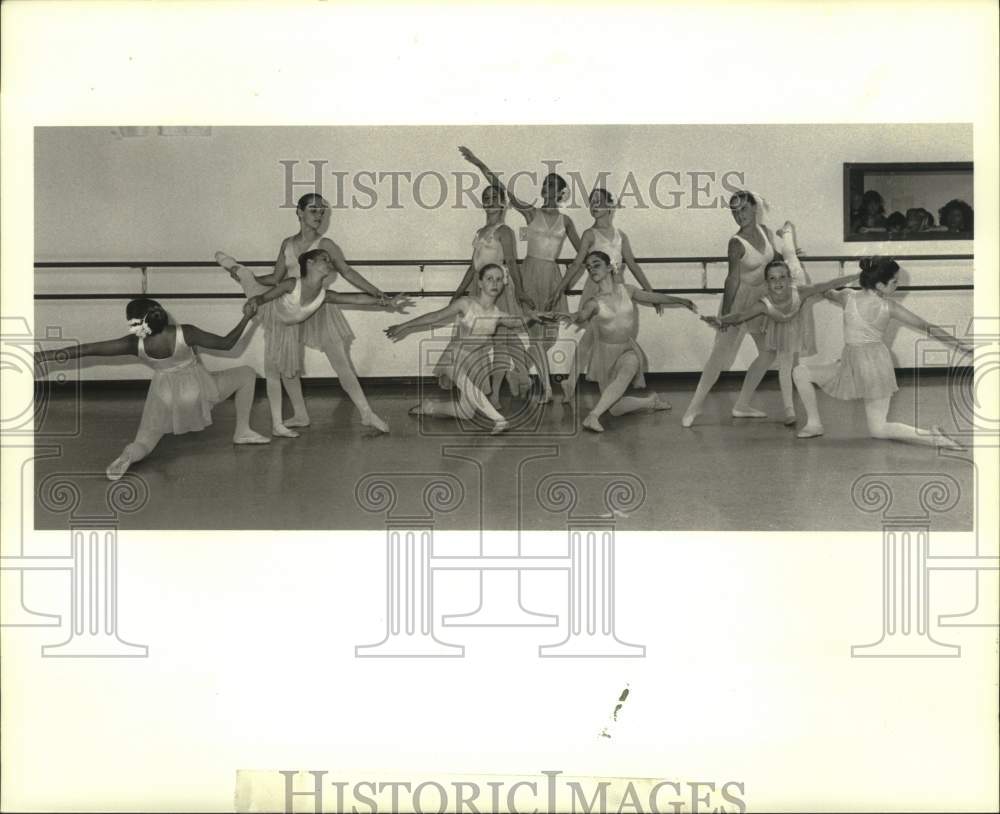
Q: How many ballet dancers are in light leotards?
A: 11